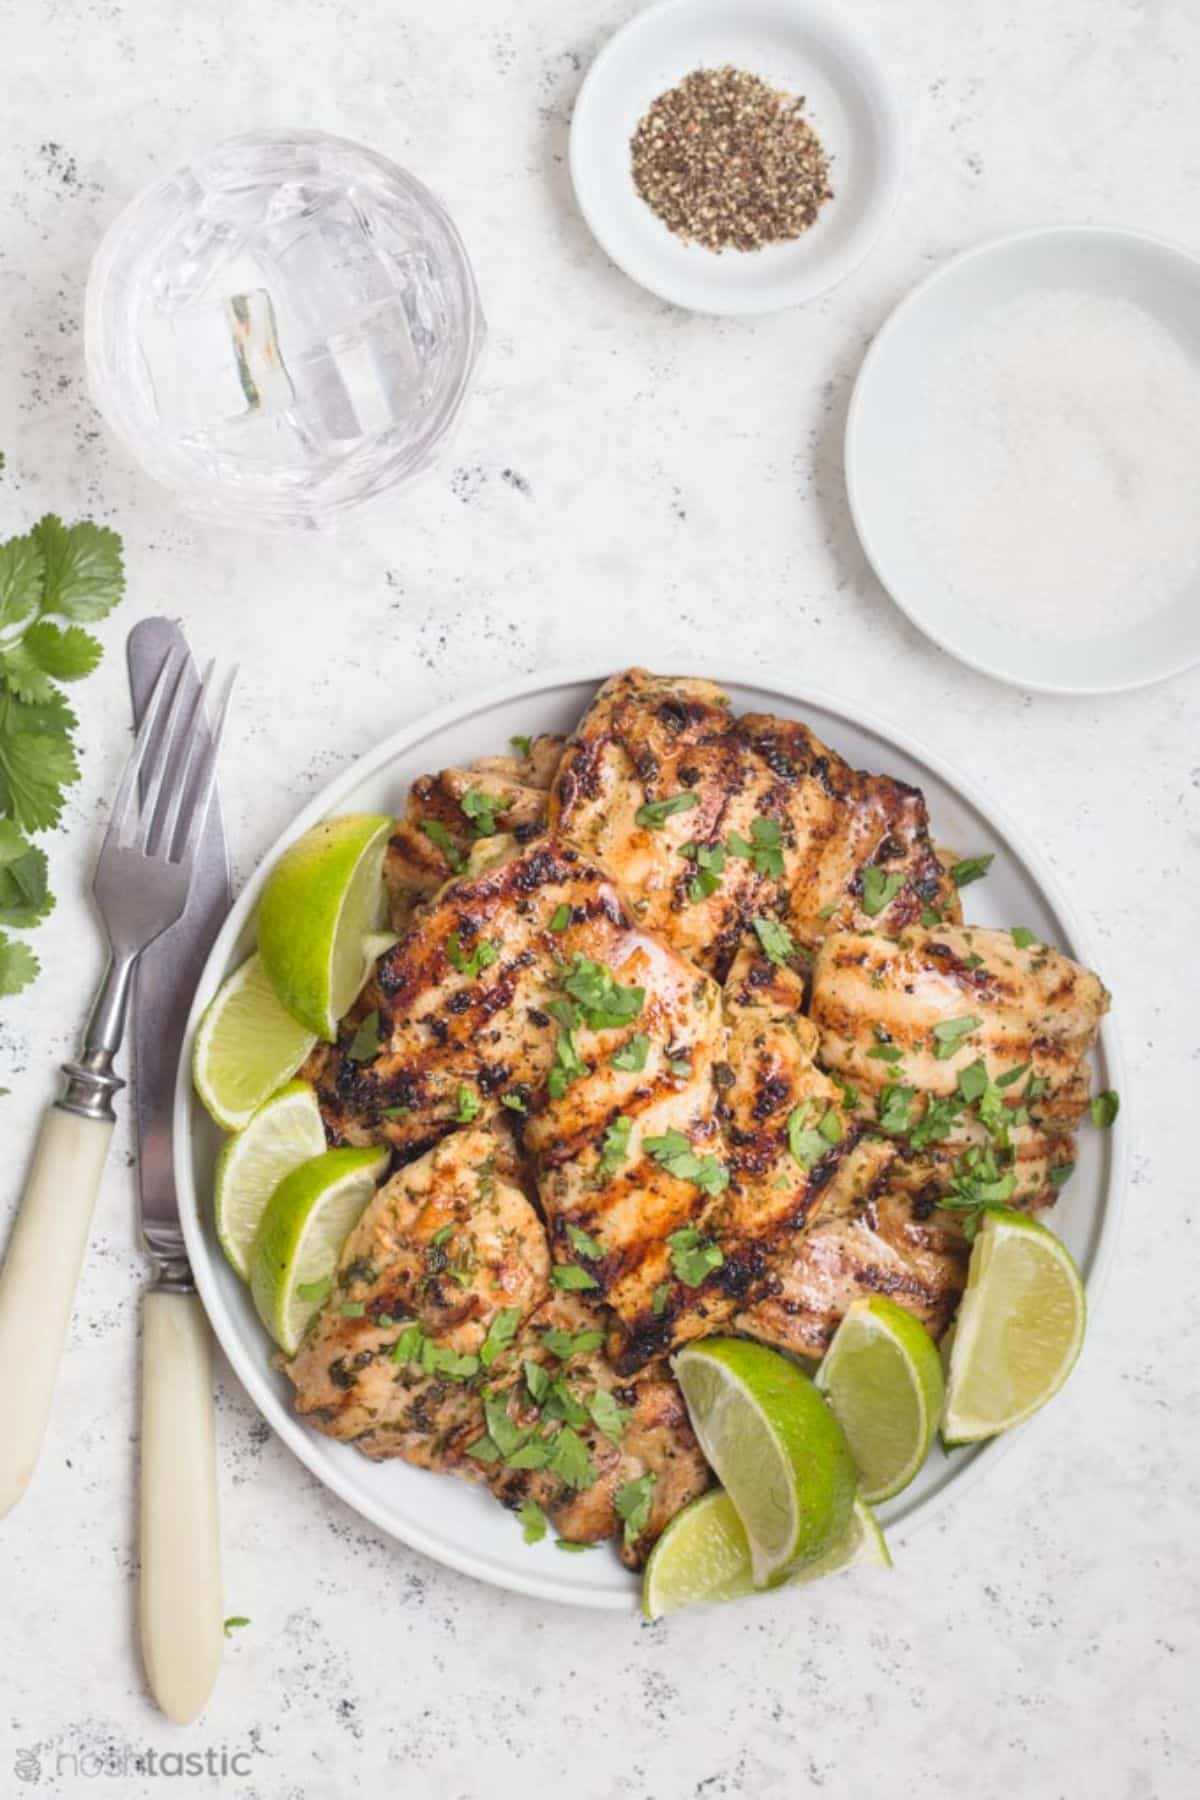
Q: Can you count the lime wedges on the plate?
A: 8